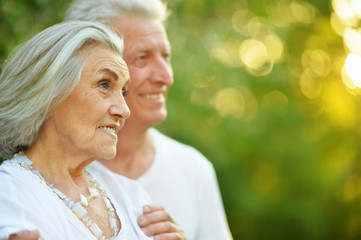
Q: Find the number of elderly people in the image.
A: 2